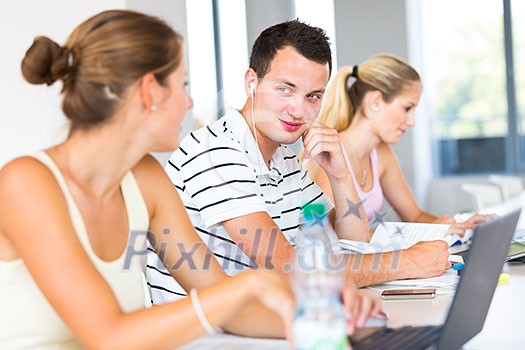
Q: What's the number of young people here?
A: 3